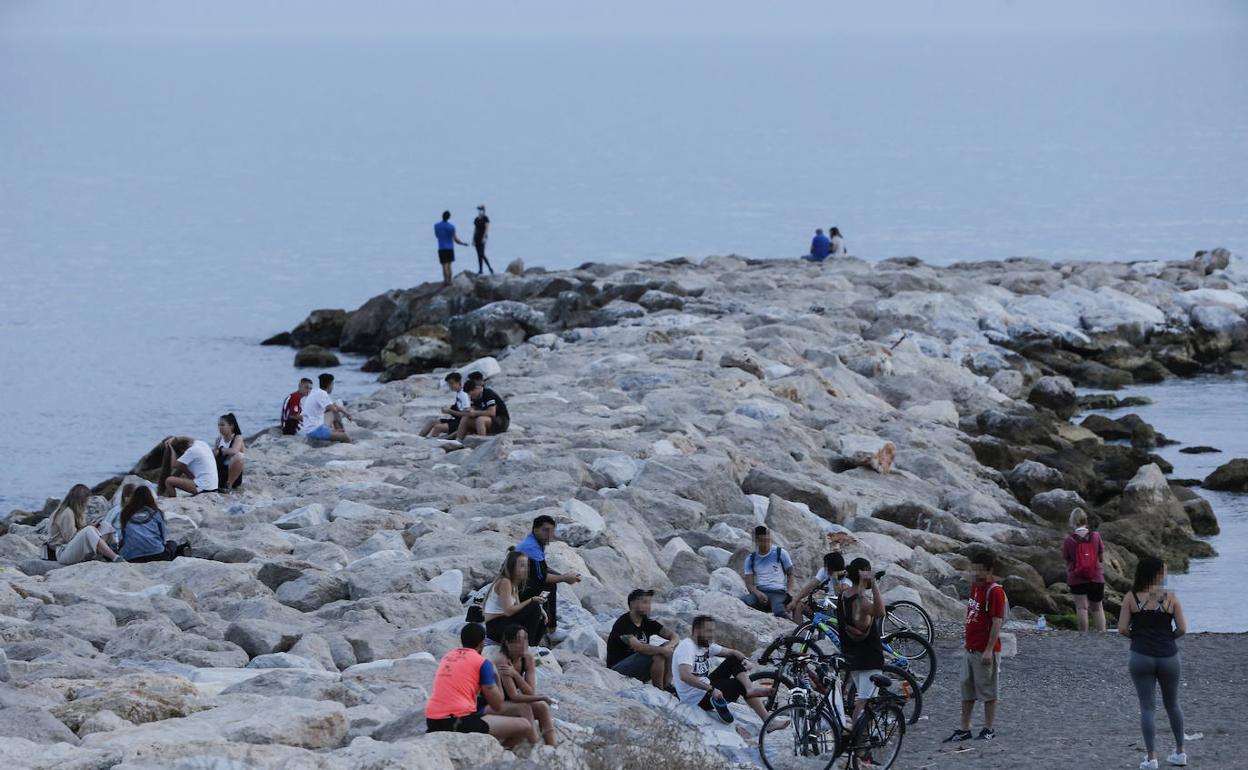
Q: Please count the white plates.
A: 0